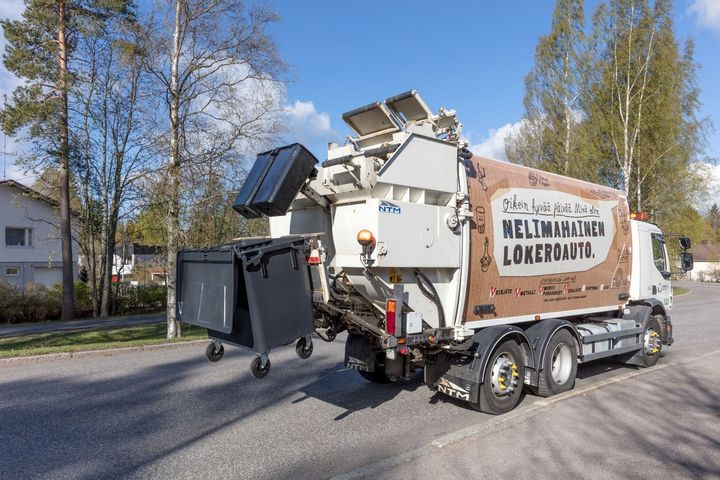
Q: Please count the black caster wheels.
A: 3